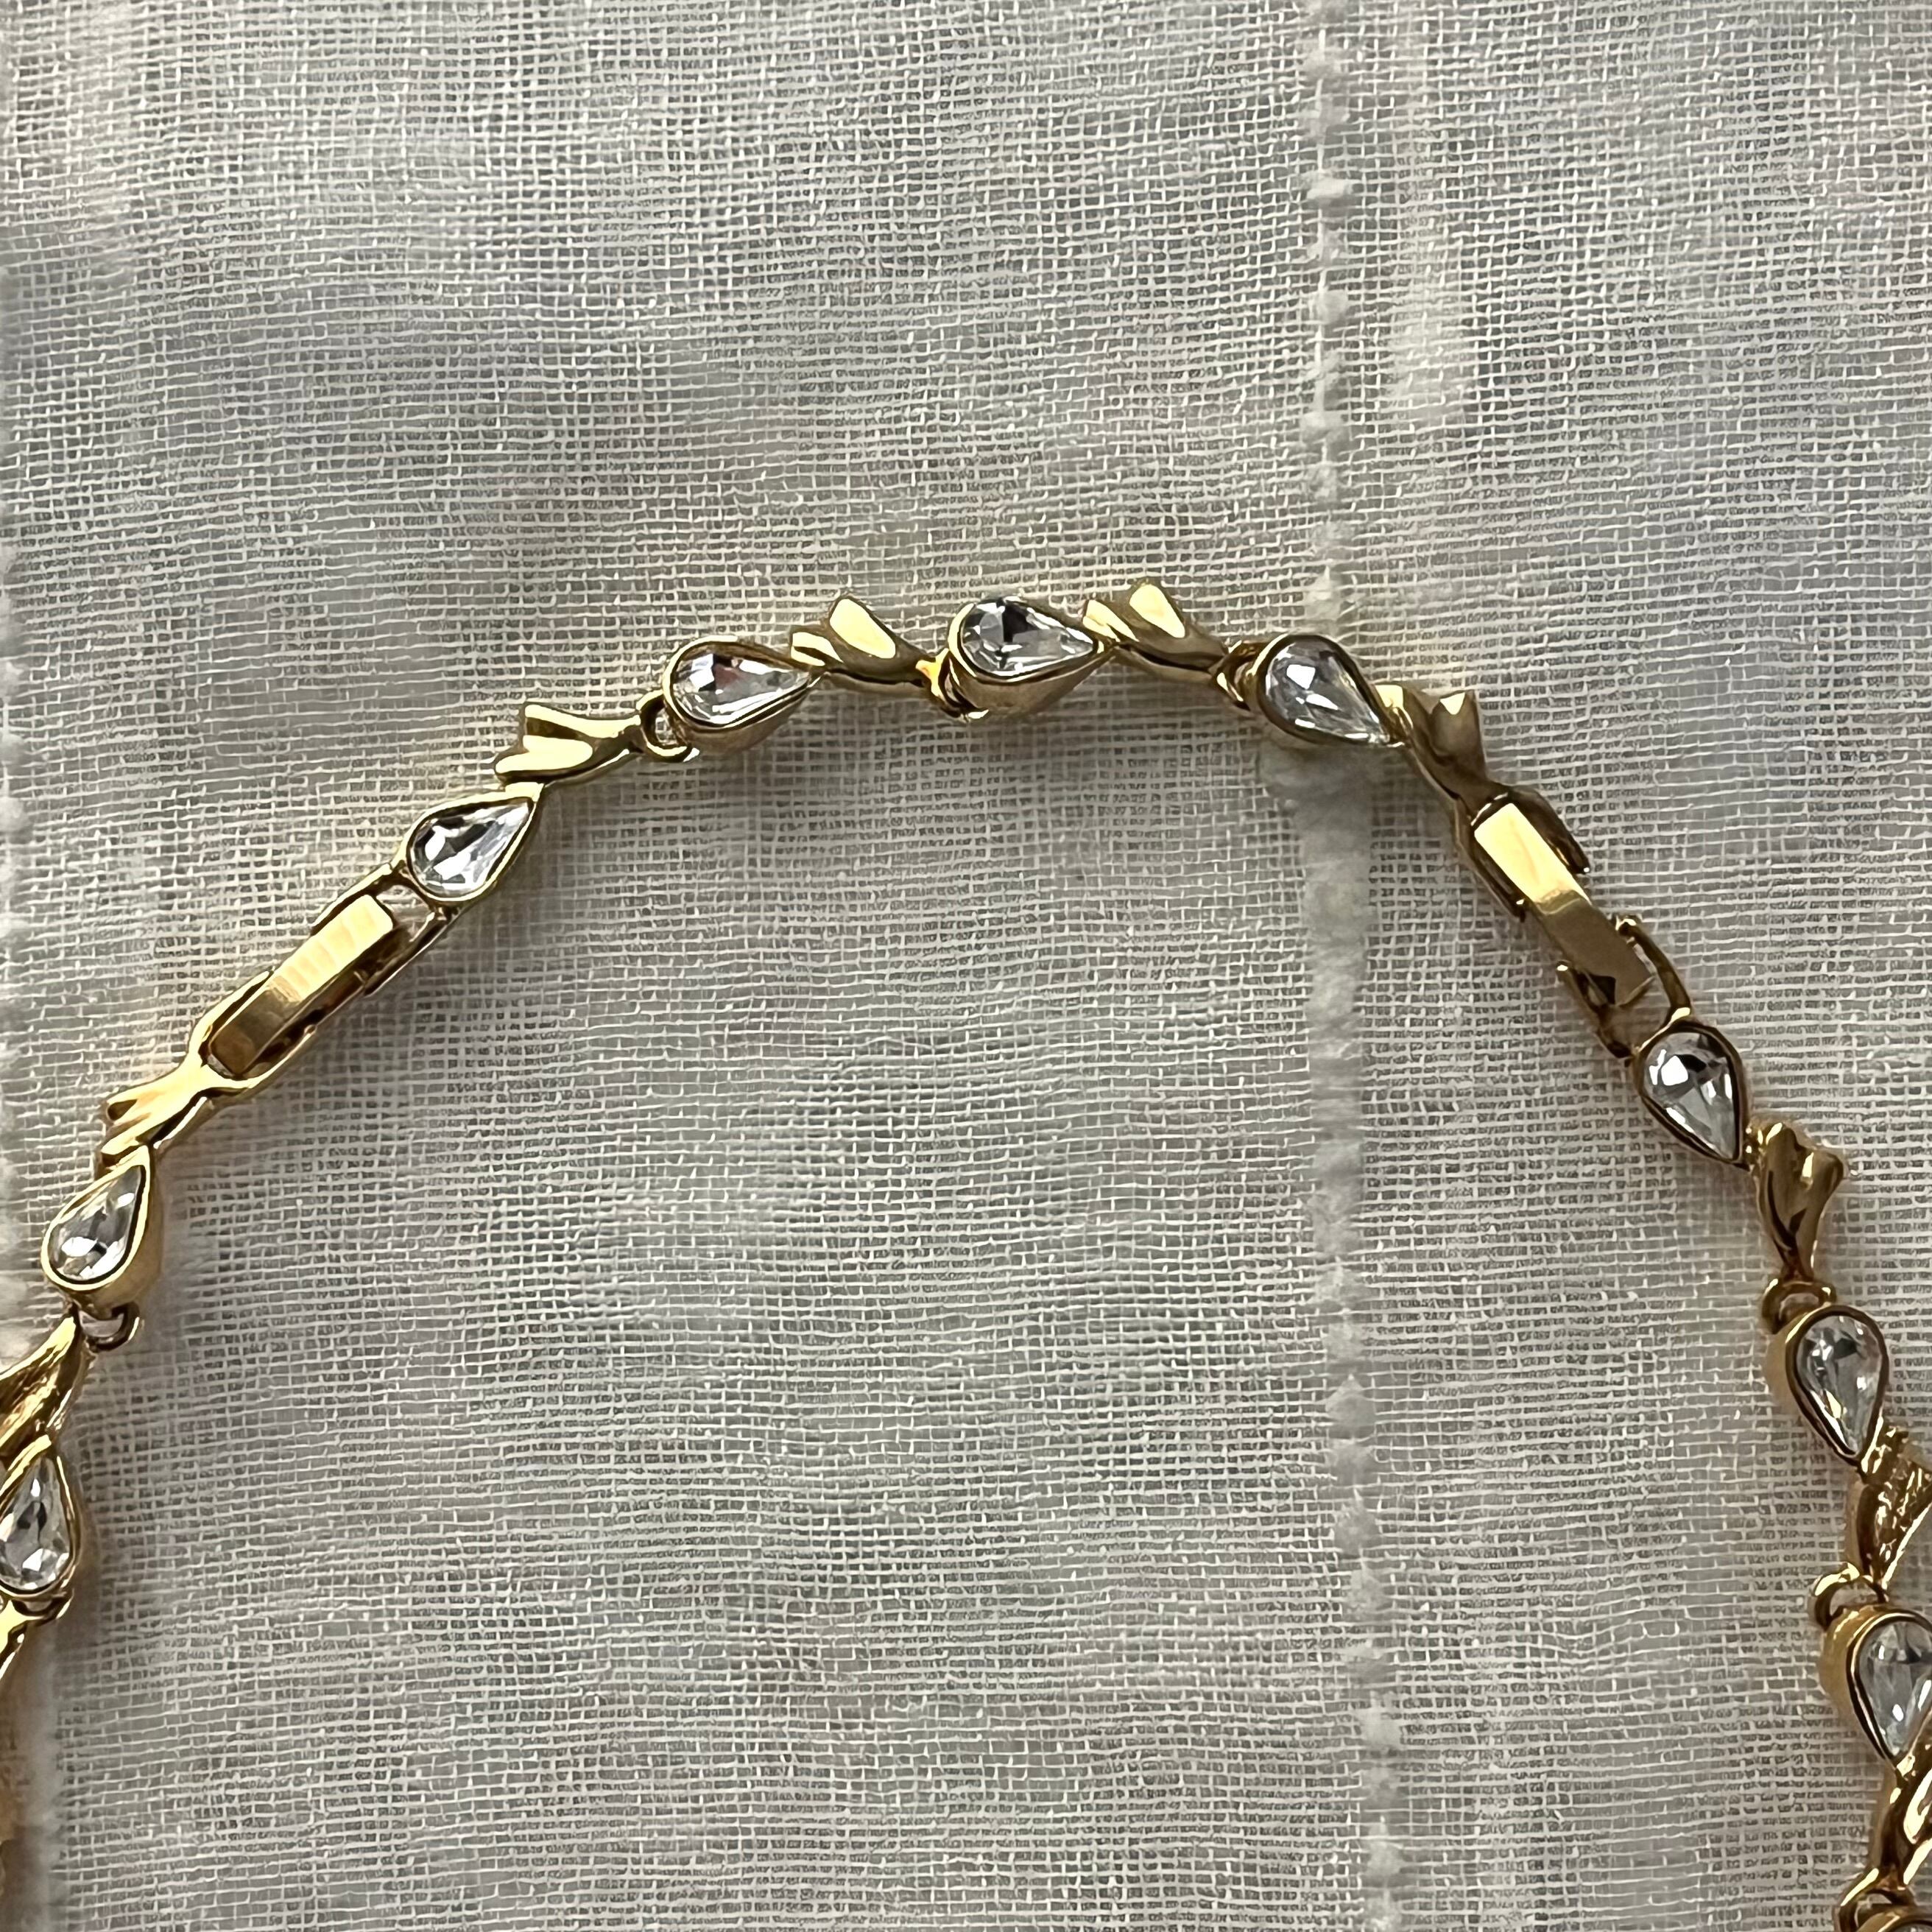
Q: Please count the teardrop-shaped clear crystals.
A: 9